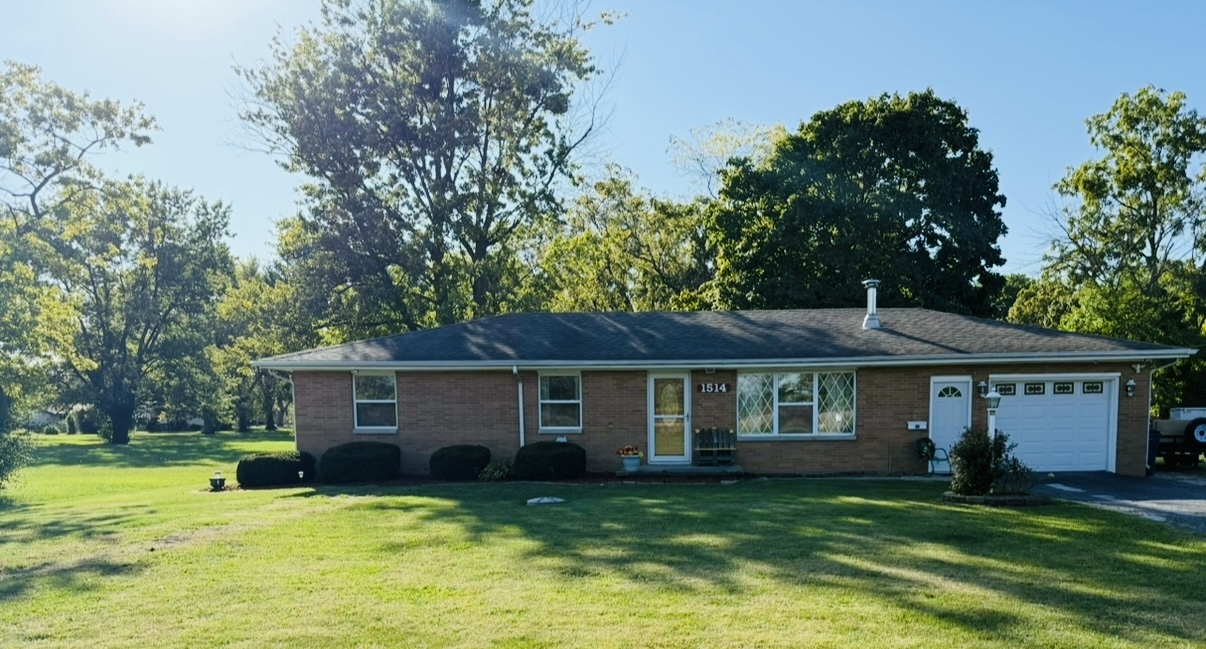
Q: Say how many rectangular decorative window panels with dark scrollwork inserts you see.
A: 4